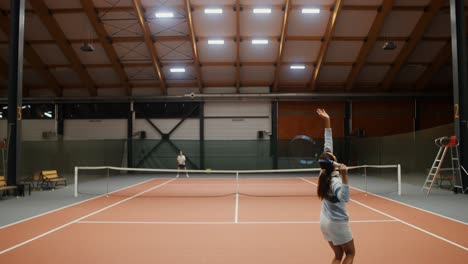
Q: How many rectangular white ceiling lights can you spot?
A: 8